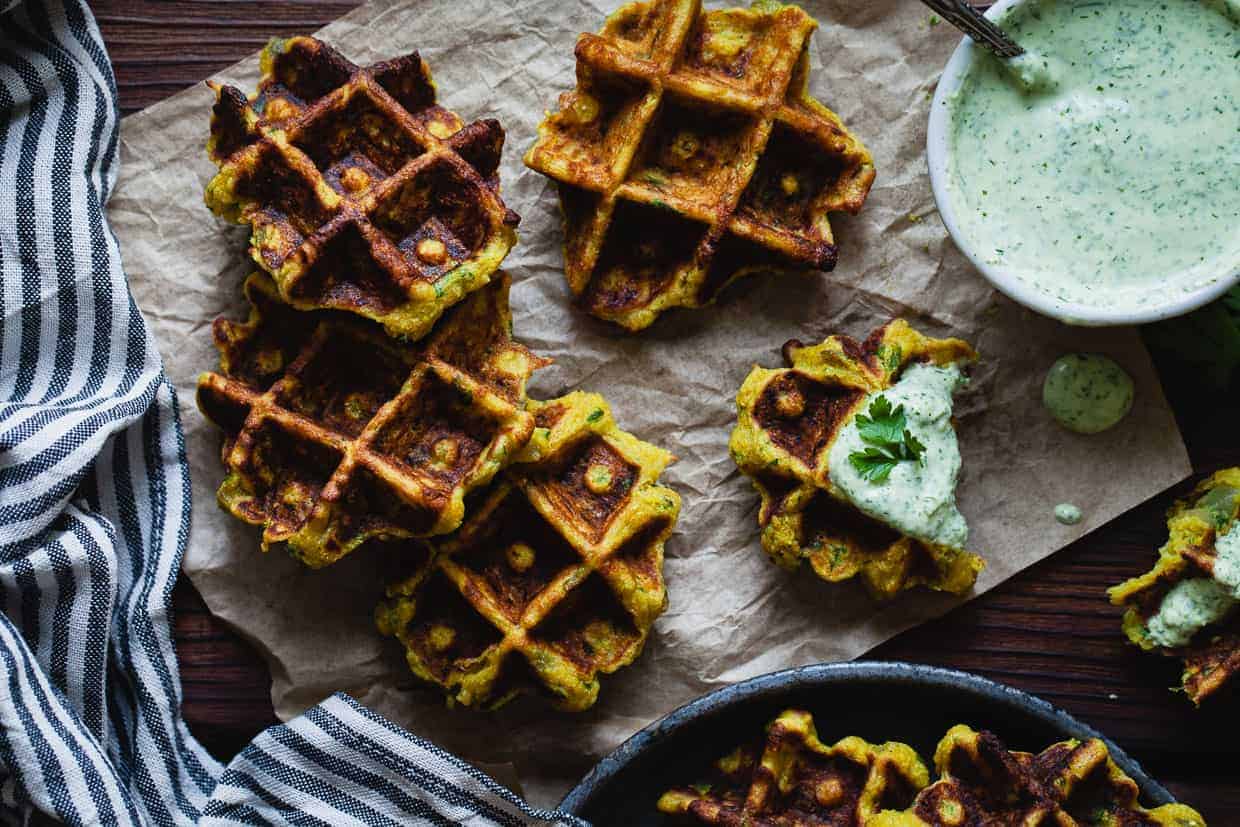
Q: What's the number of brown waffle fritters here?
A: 8